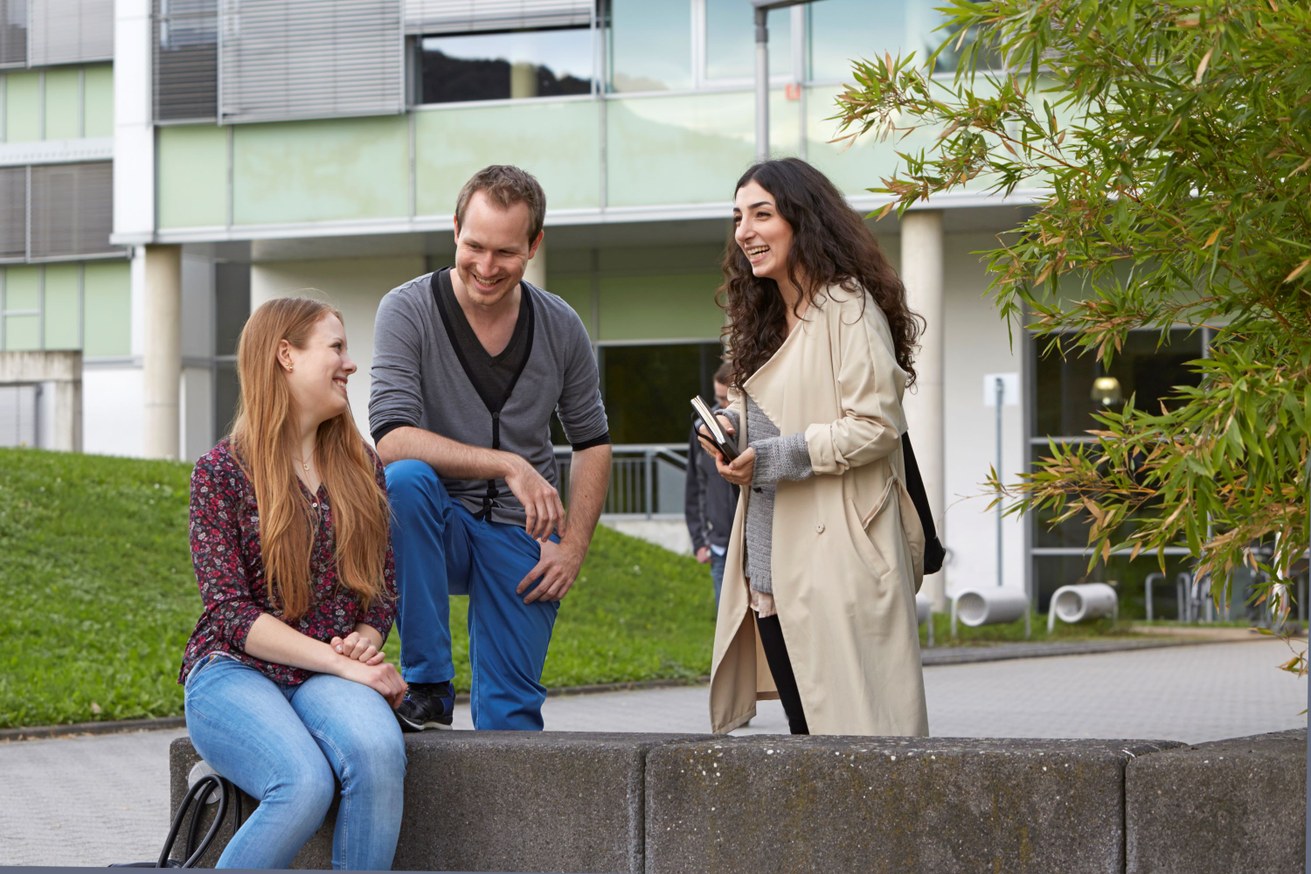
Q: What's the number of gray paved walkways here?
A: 1